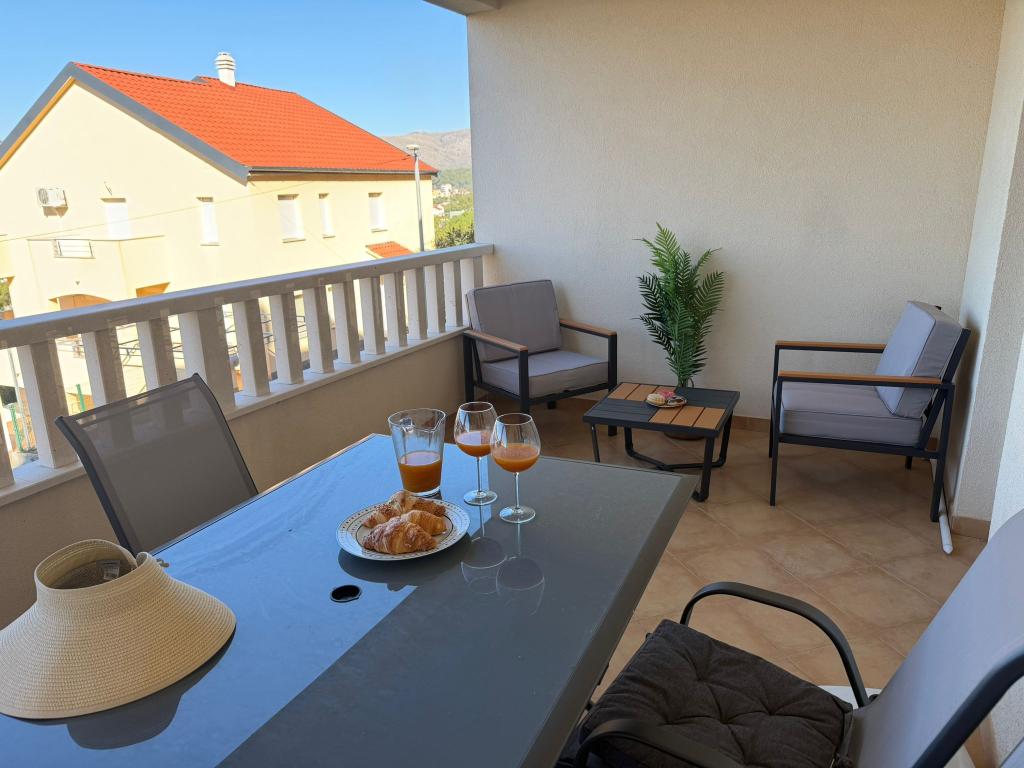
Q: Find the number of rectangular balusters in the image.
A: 15